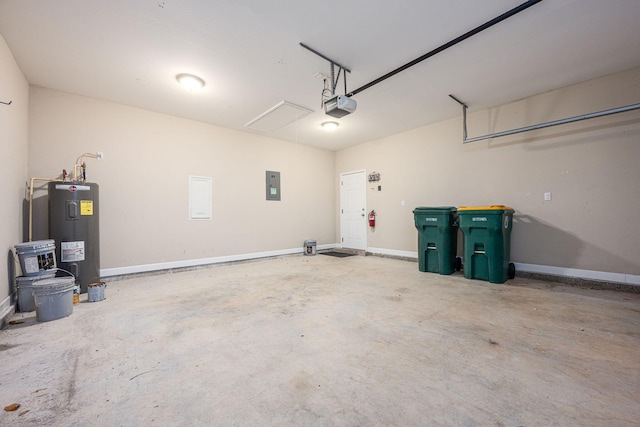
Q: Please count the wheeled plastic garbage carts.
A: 2